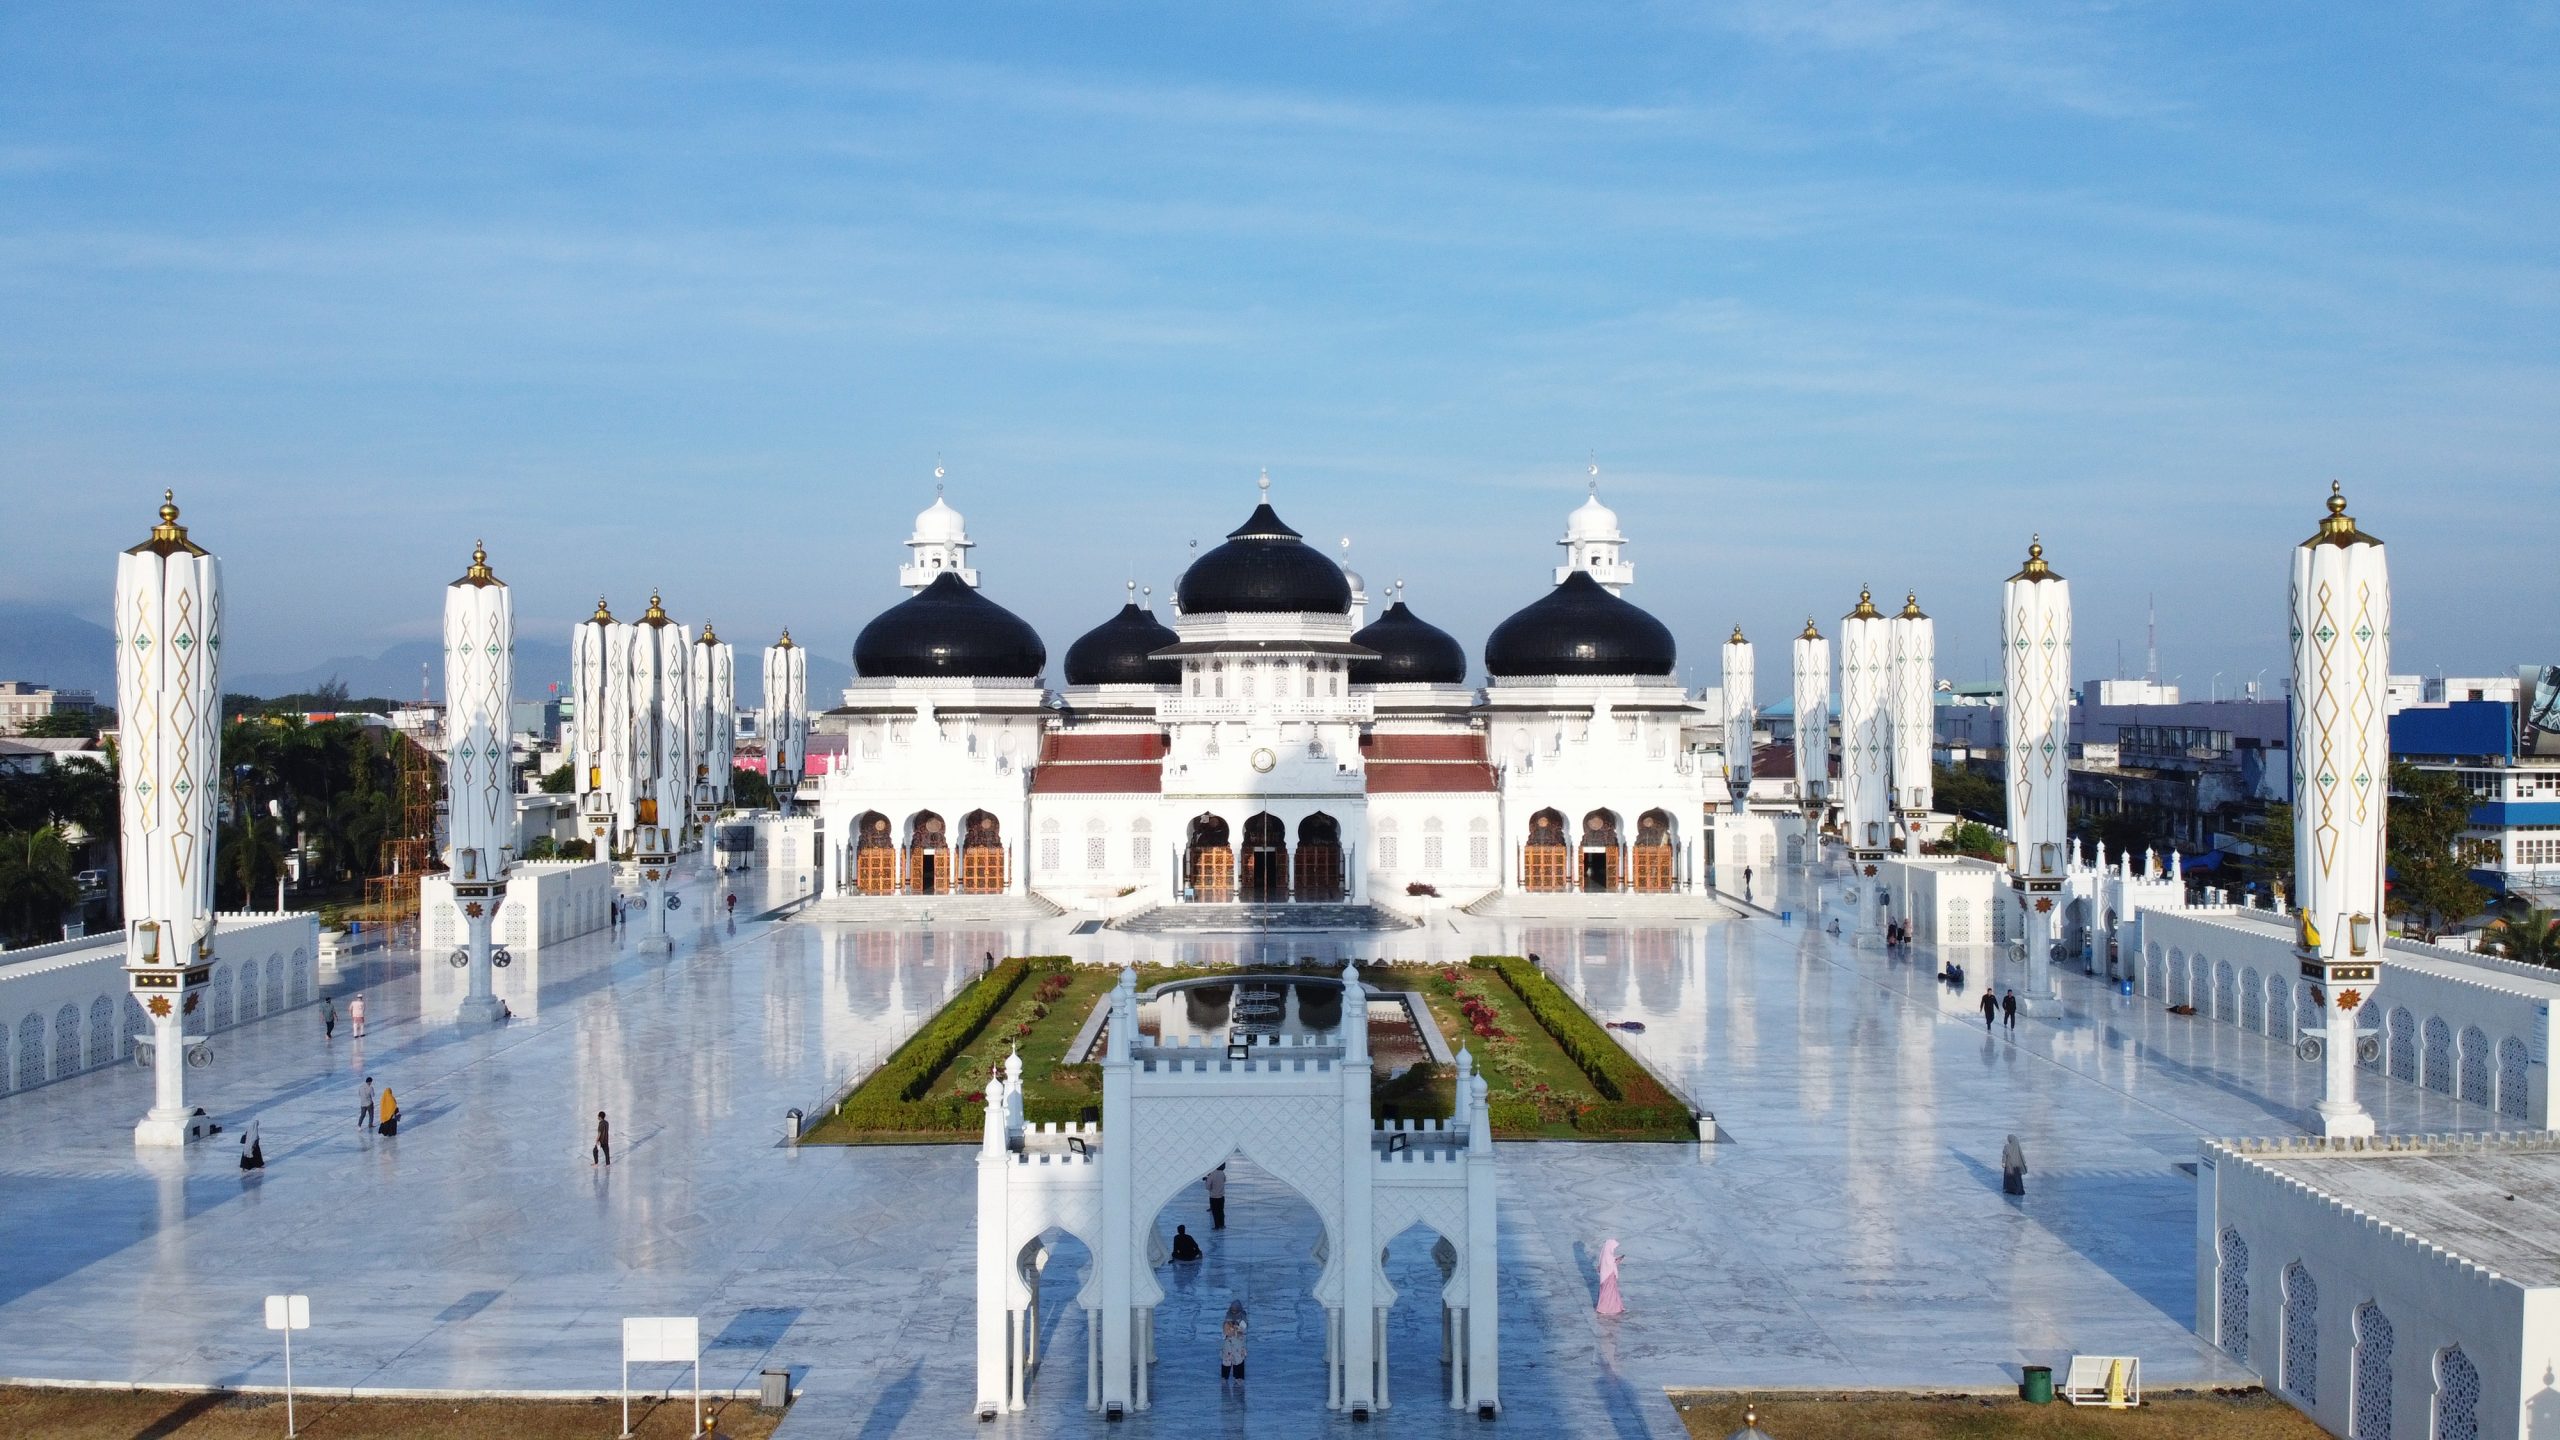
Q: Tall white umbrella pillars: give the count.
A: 12